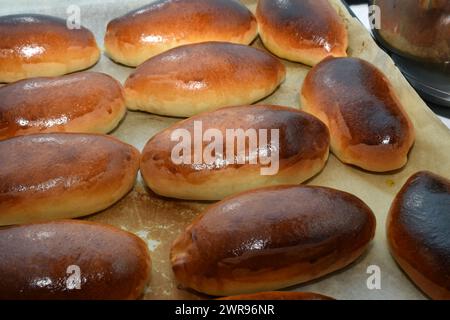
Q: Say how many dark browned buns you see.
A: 12